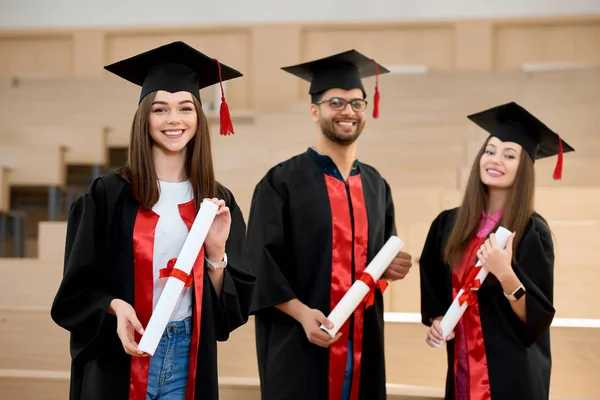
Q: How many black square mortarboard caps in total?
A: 3